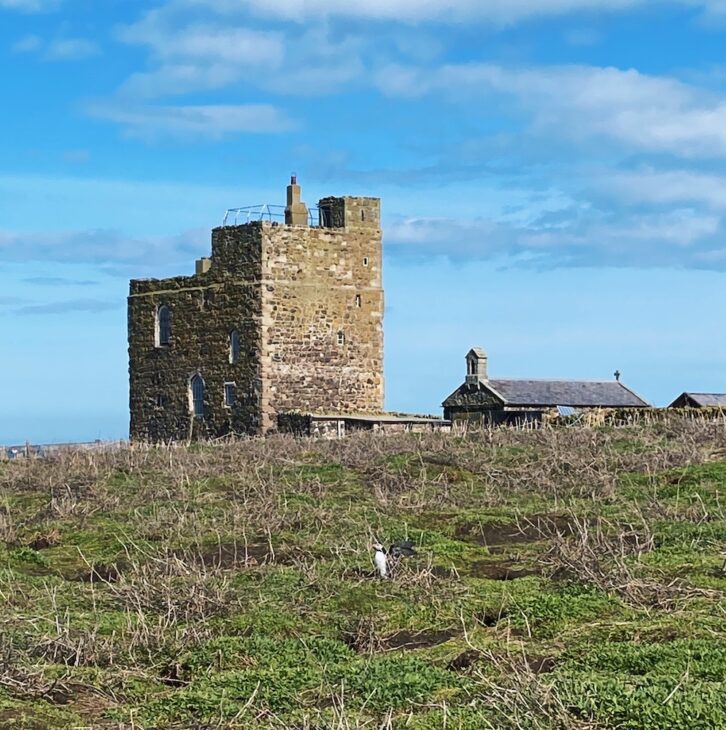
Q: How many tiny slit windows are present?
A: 4